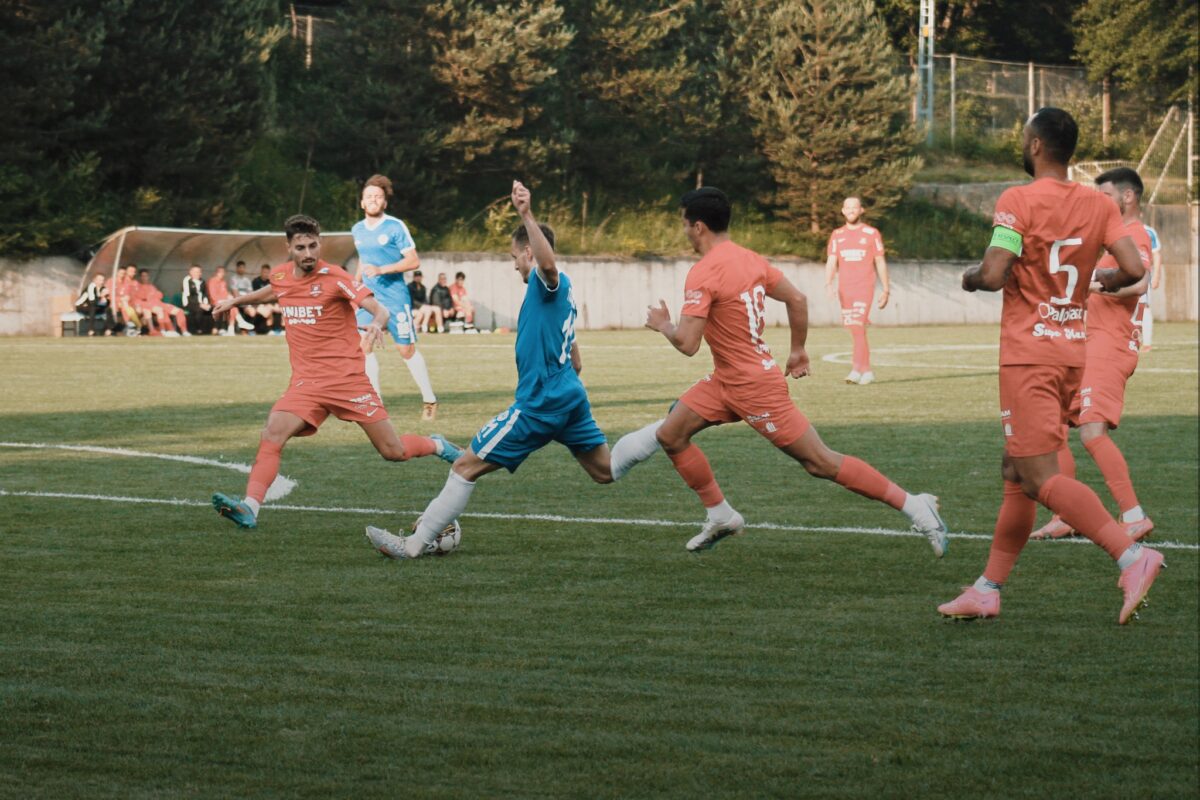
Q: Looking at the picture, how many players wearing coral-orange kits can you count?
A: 5